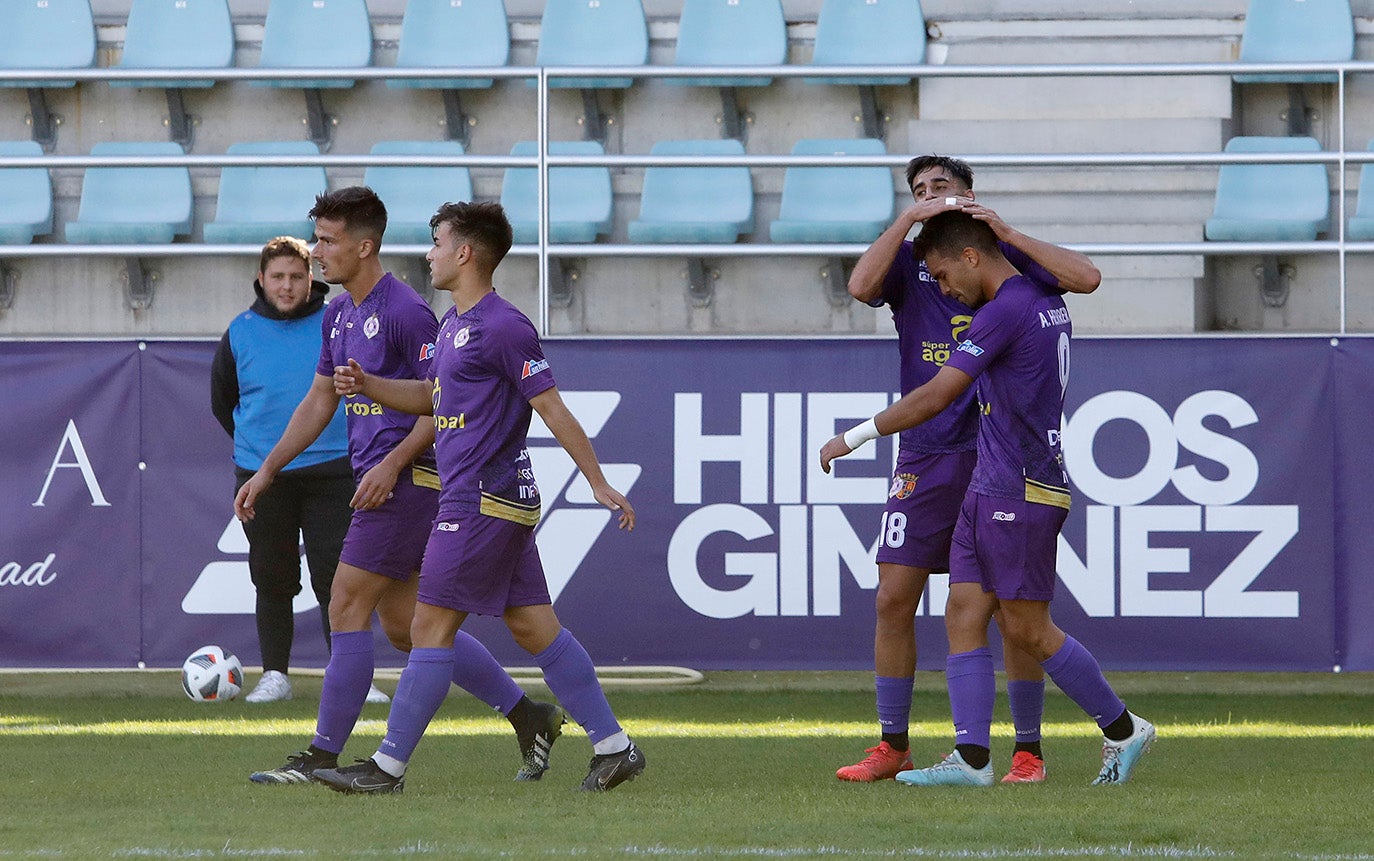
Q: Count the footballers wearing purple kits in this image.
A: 4